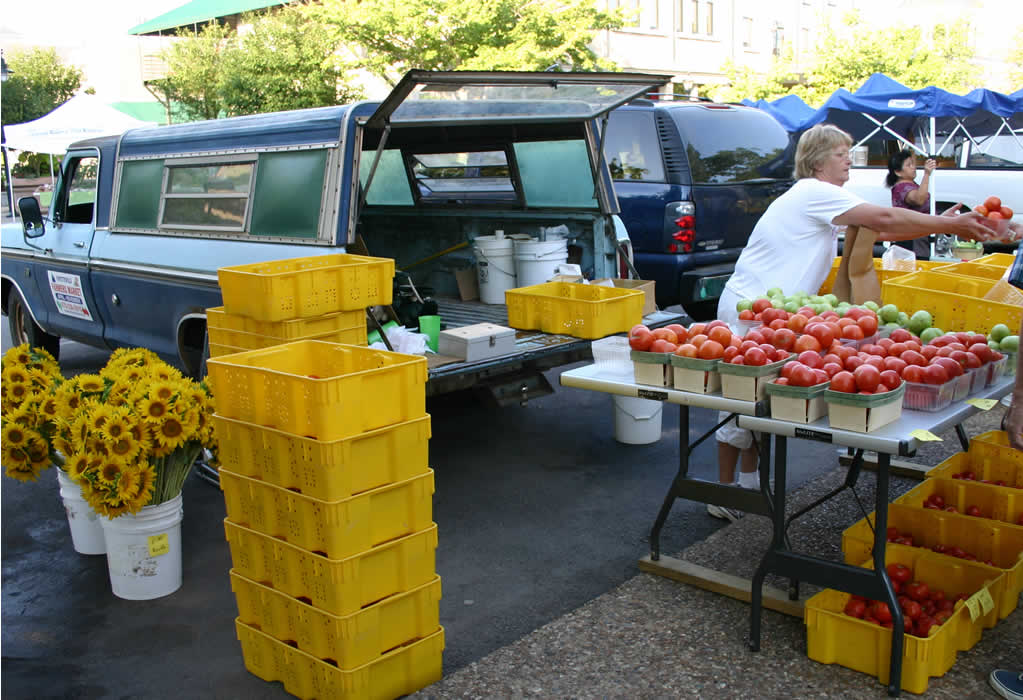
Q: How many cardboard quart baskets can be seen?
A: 5